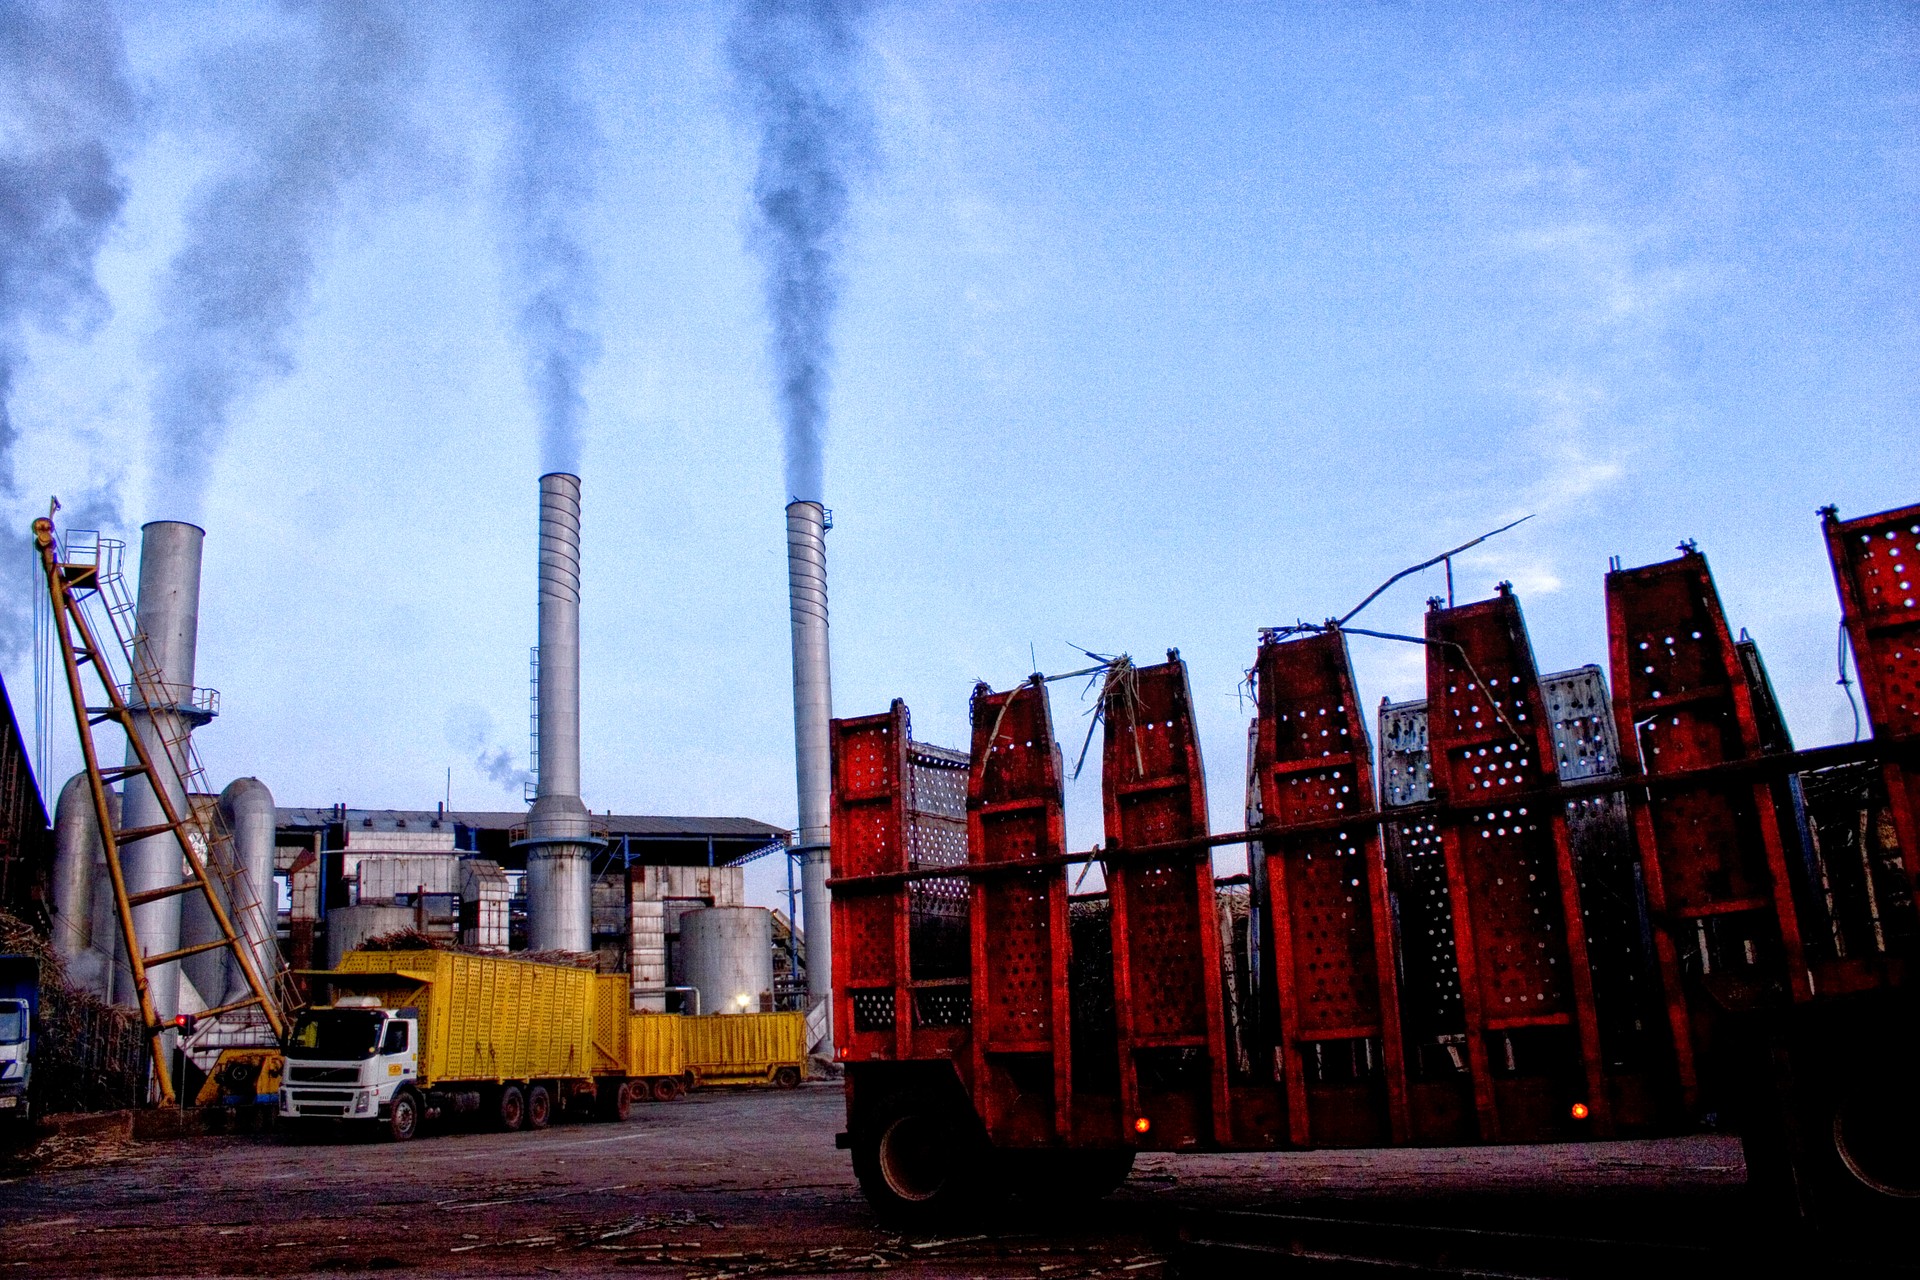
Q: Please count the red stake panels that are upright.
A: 7